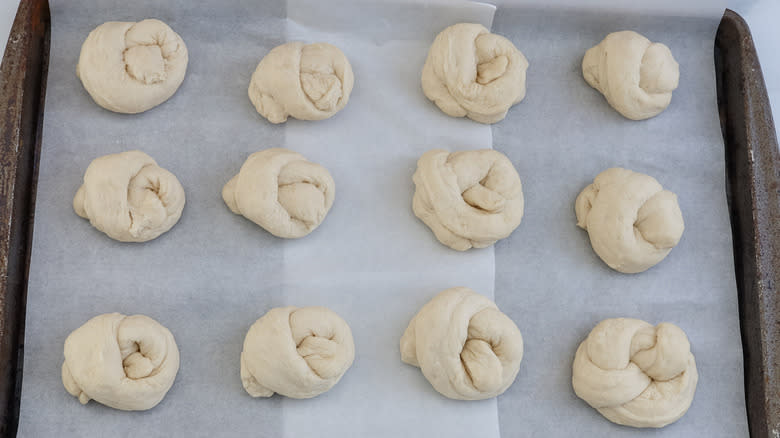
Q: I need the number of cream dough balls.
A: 12